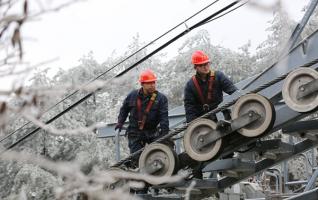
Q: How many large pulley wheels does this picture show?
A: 4